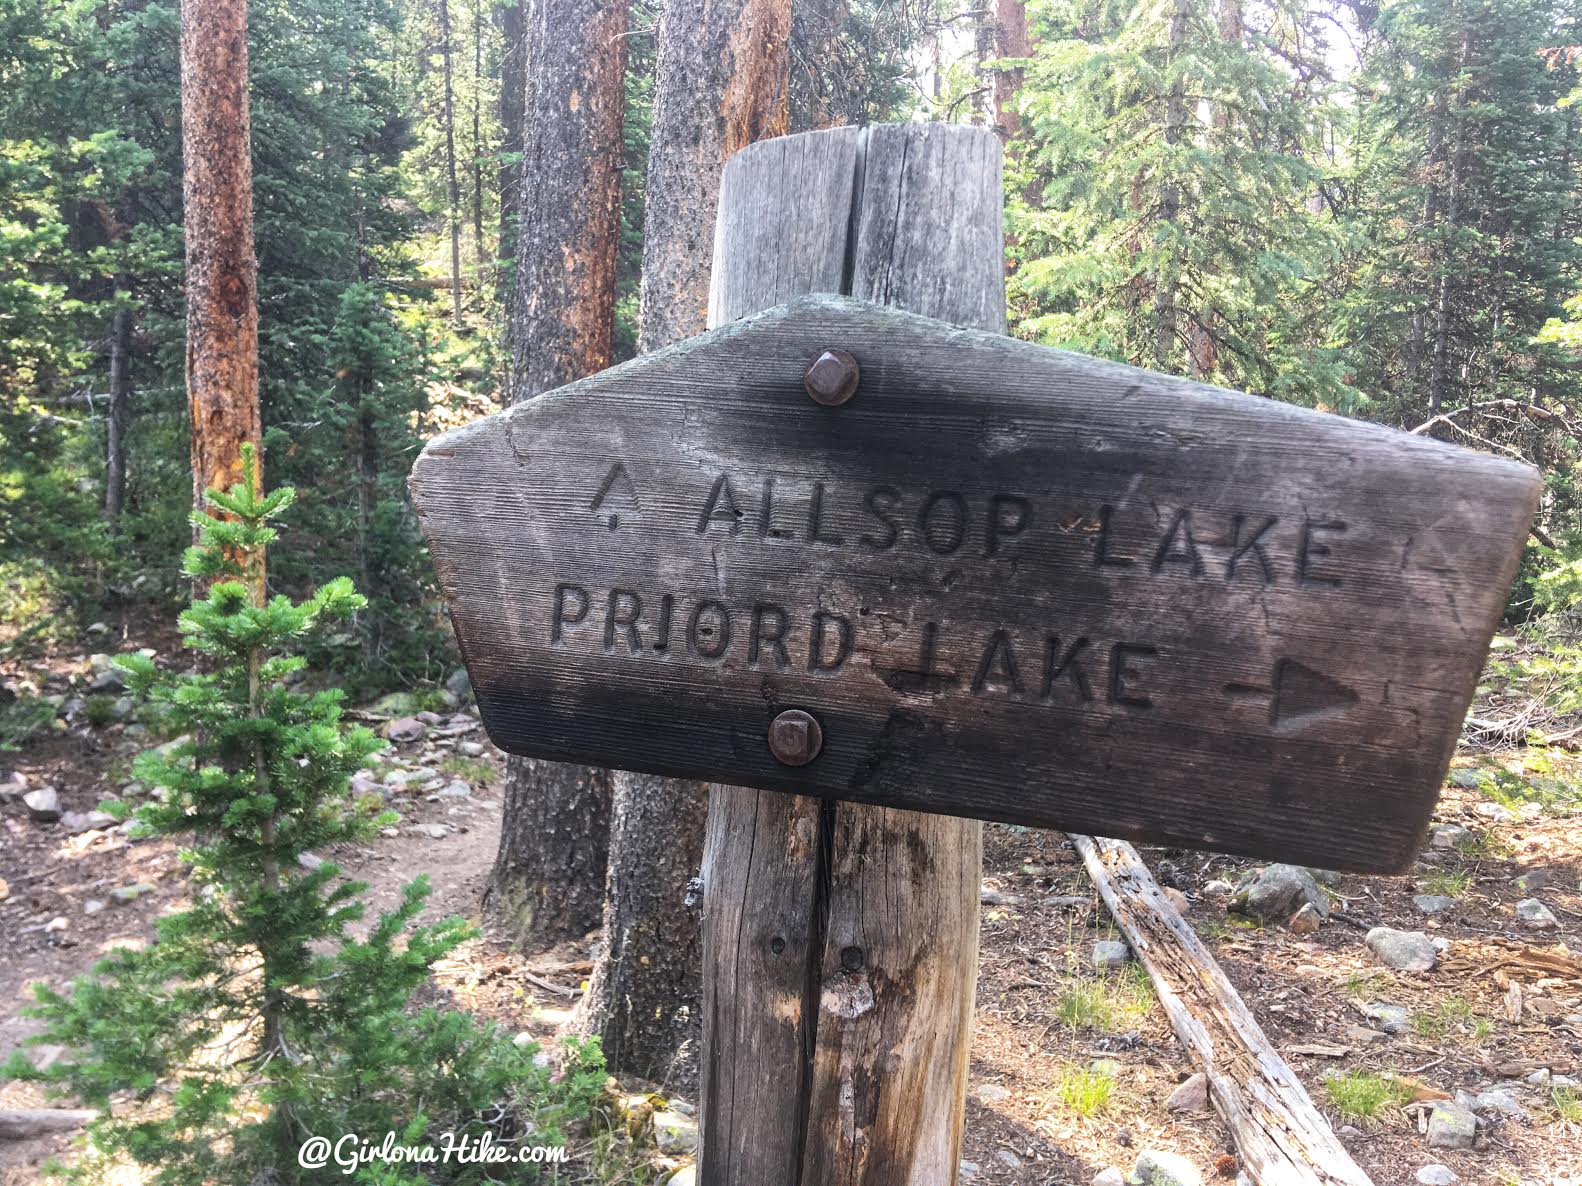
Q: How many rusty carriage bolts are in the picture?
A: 2